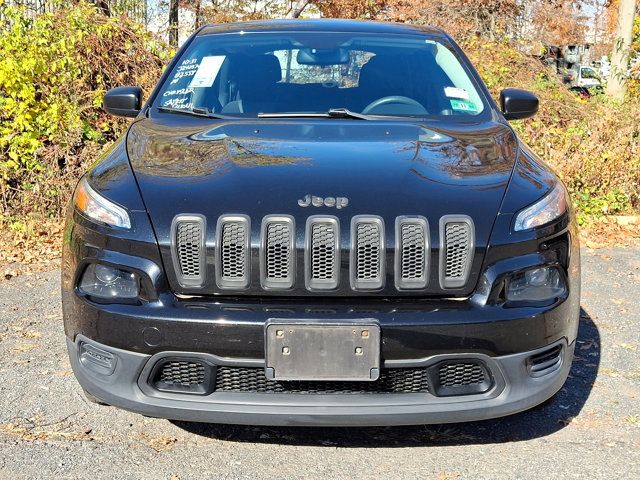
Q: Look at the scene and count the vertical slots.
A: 7